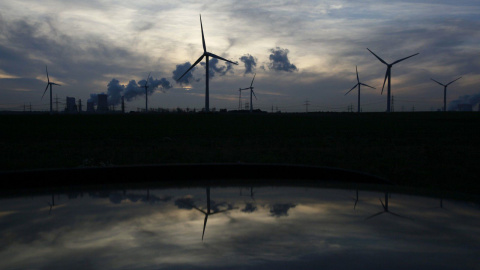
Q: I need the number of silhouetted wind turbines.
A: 7